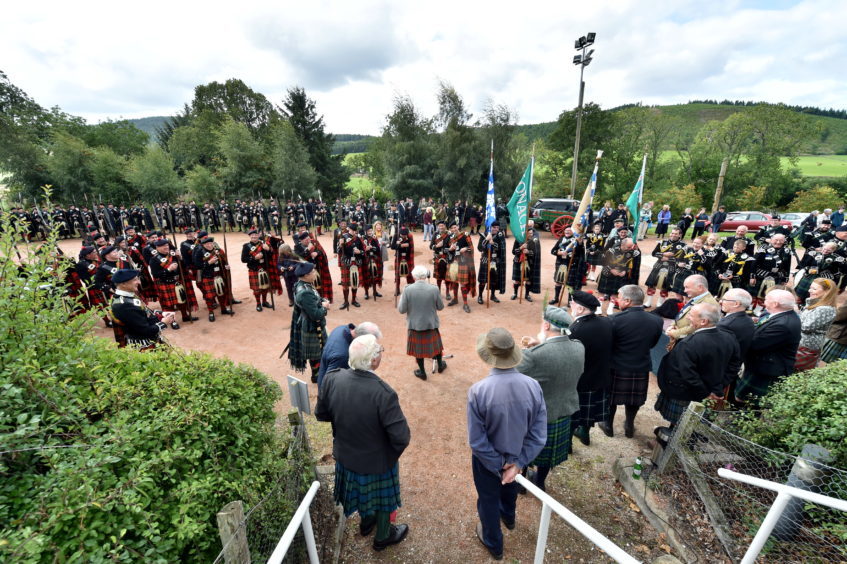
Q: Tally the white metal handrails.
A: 3